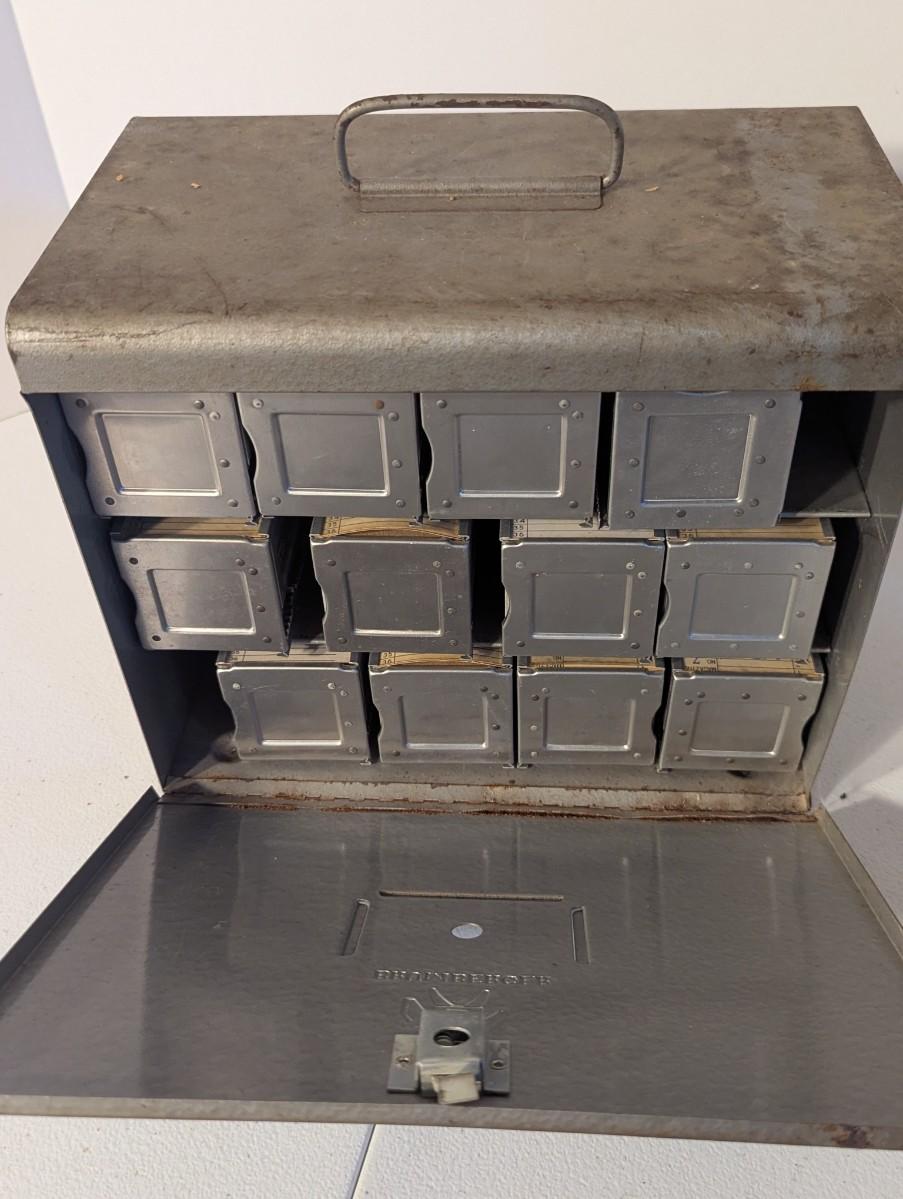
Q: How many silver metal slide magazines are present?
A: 12